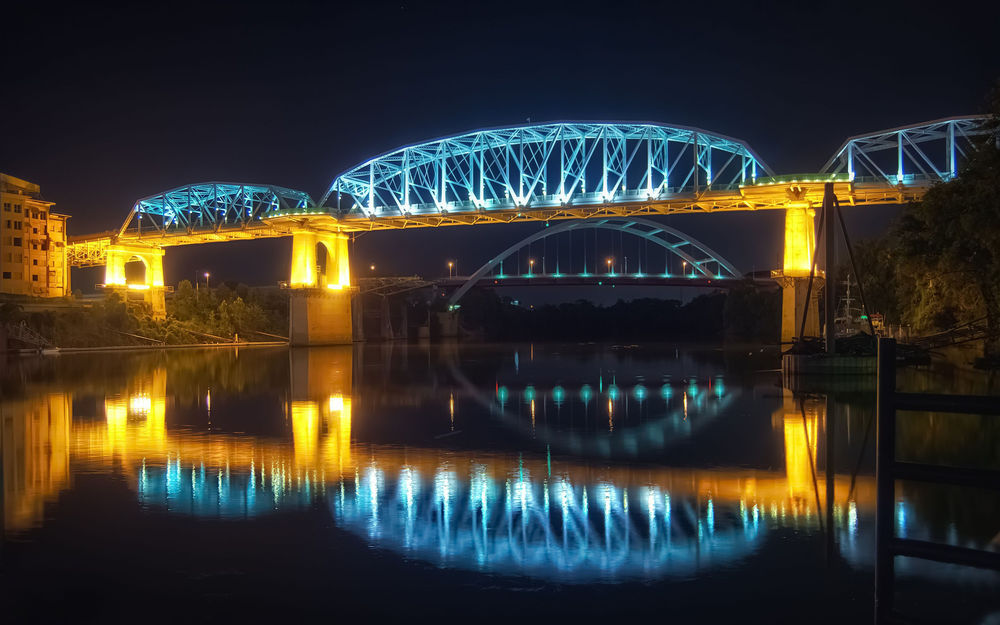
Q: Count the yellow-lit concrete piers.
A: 3